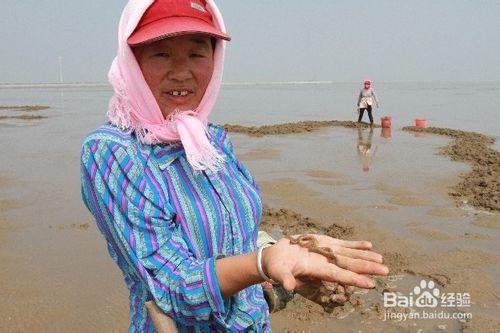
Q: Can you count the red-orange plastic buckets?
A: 2